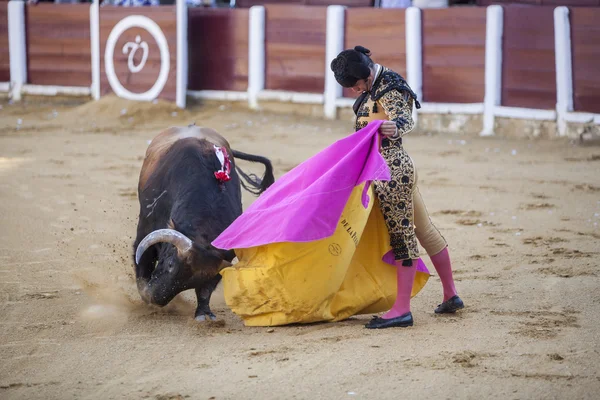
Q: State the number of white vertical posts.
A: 8